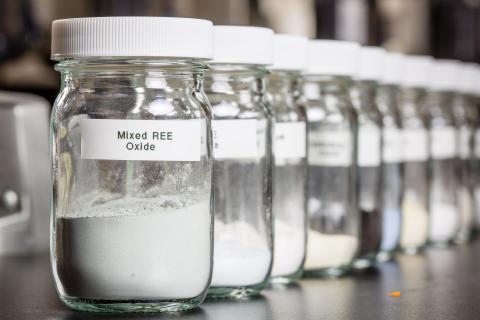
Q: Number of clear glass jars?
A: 10